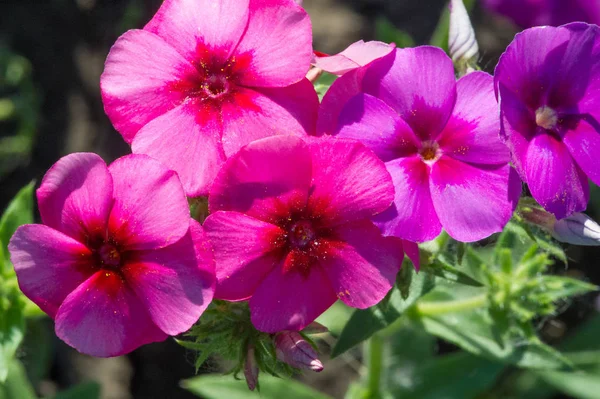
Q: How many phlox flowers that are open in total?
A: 5